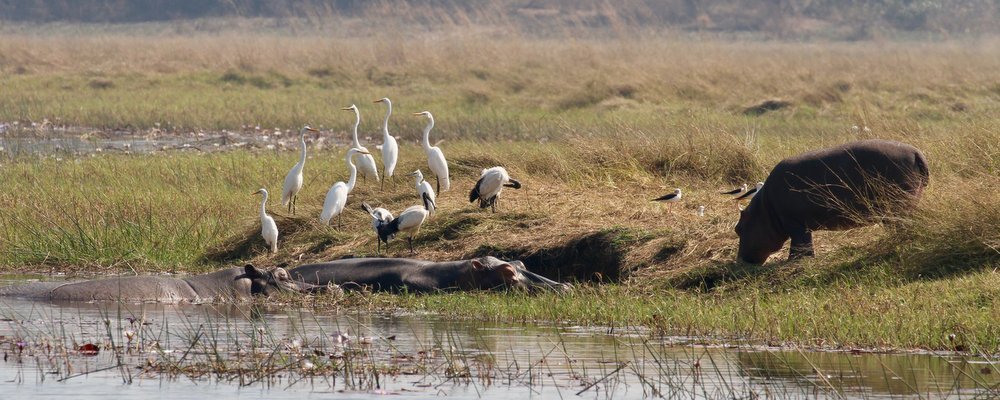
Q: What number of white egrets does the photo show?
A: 7